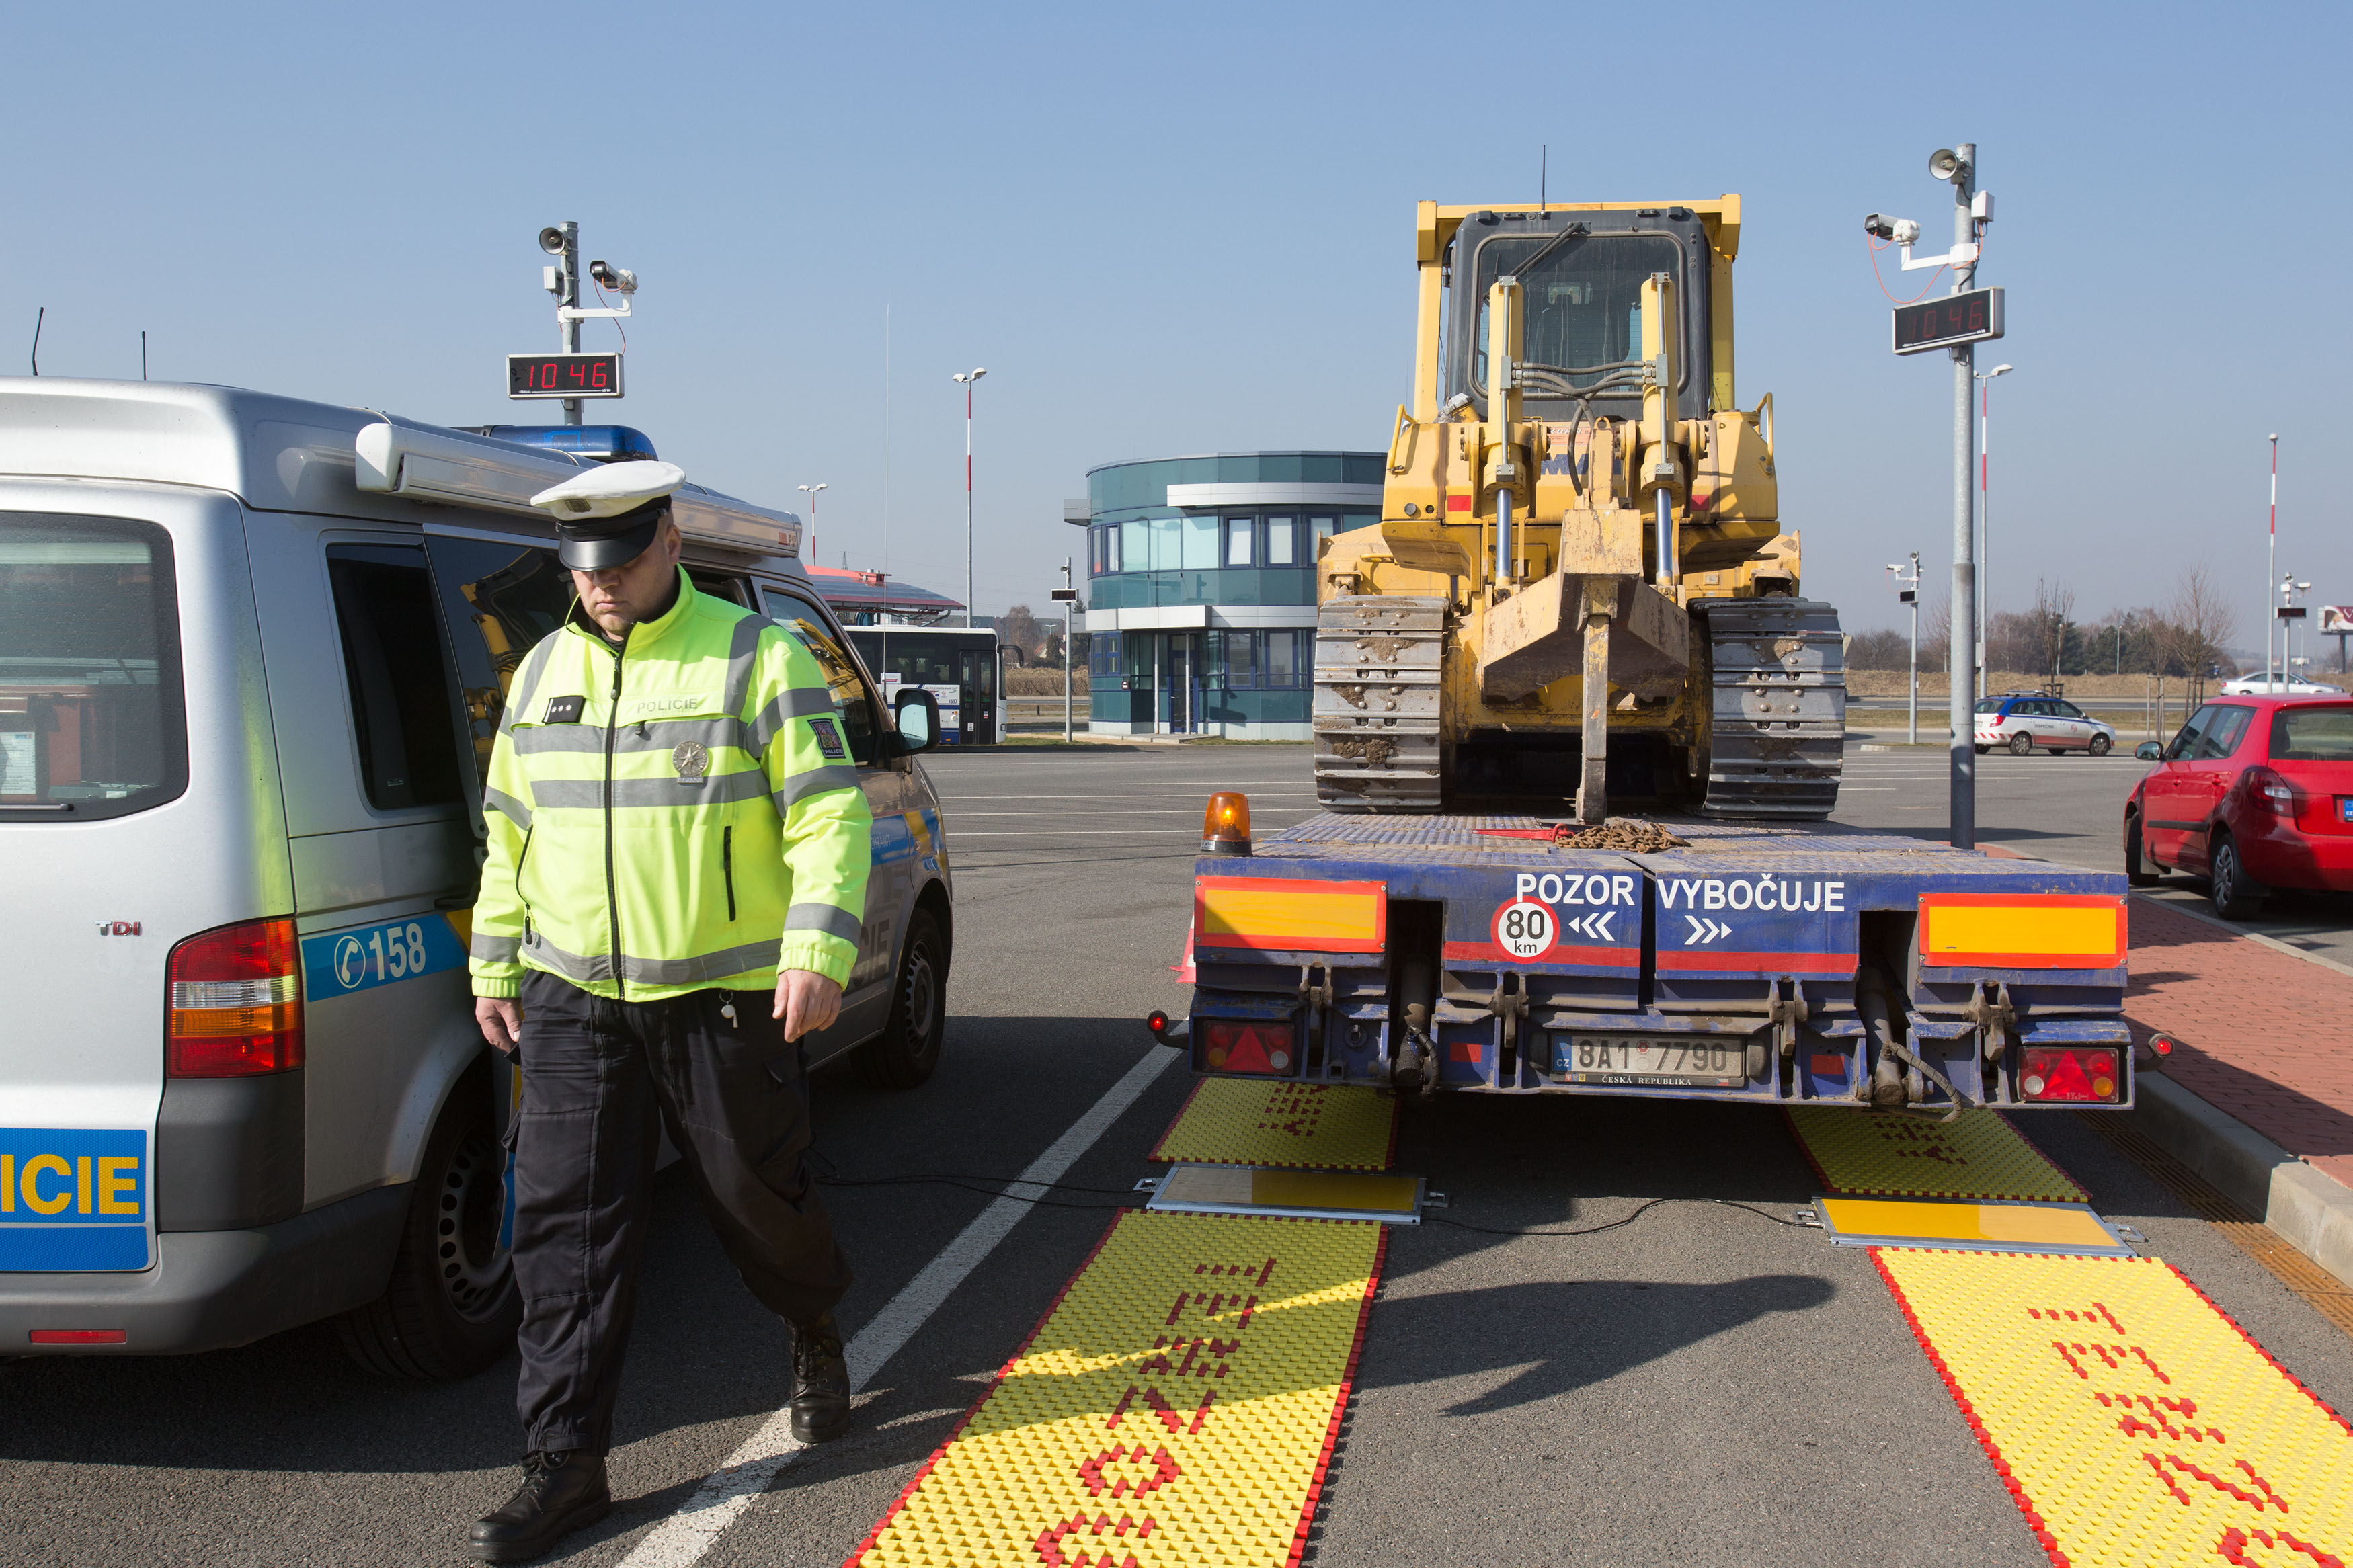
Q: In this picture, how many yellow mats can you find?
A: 4